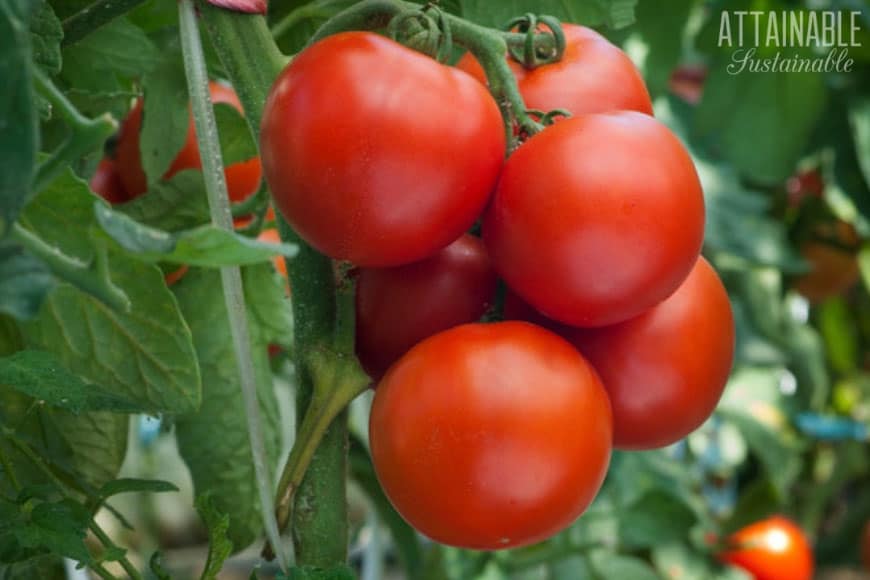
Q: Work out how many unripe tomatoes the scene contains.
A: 0